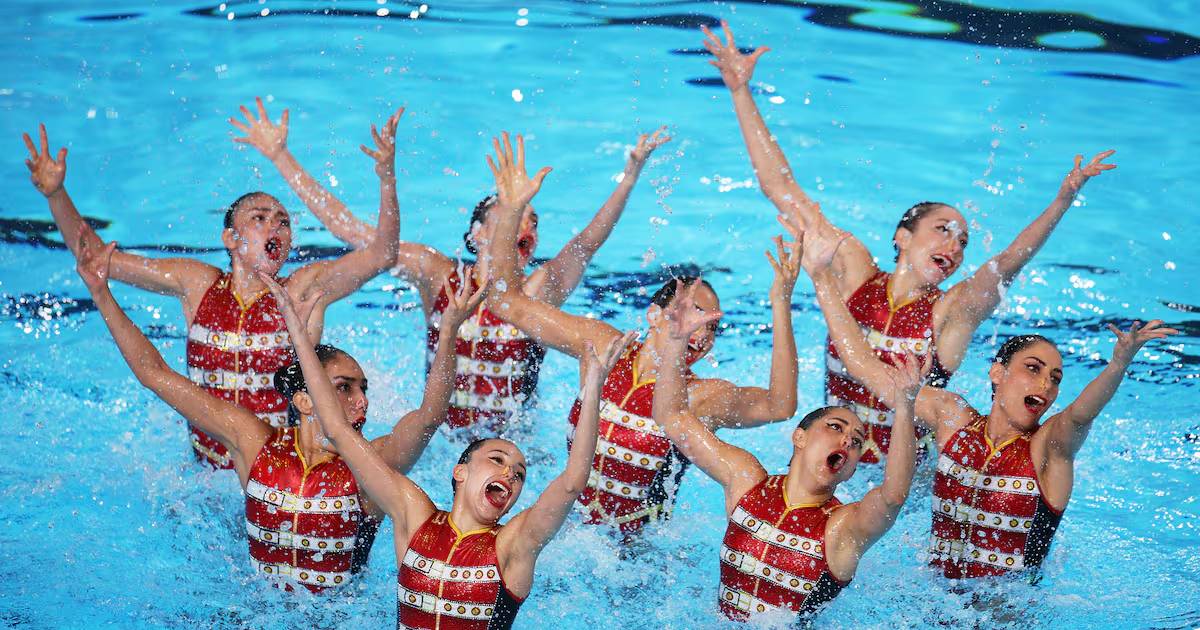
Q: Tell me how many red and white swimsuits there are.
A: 8